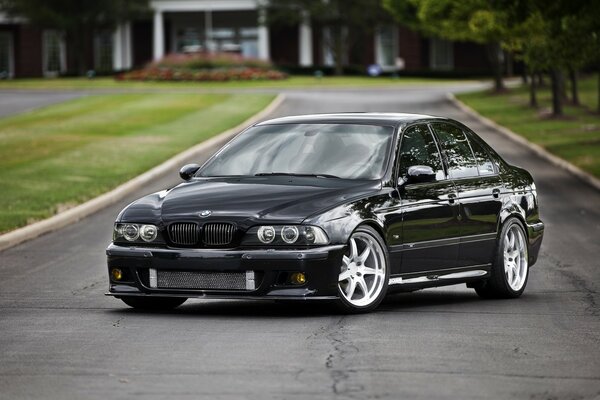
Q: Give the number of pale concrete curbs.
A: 2